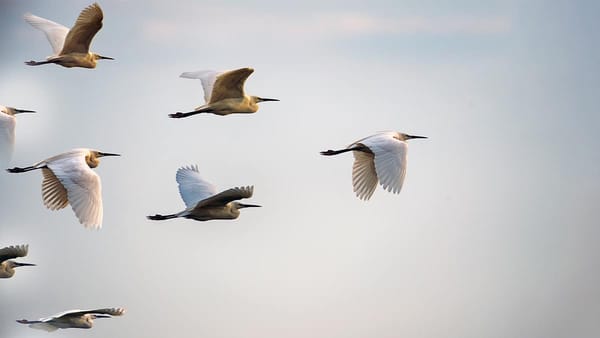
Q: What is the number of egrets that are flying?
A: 8